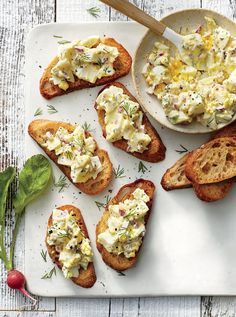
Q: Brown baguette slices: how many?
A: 8